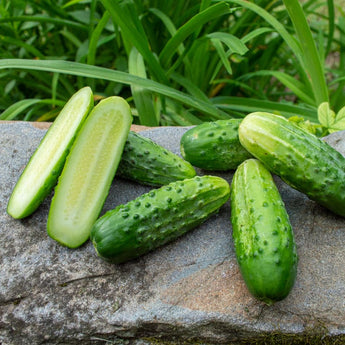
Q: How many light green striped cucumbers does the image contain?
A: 2